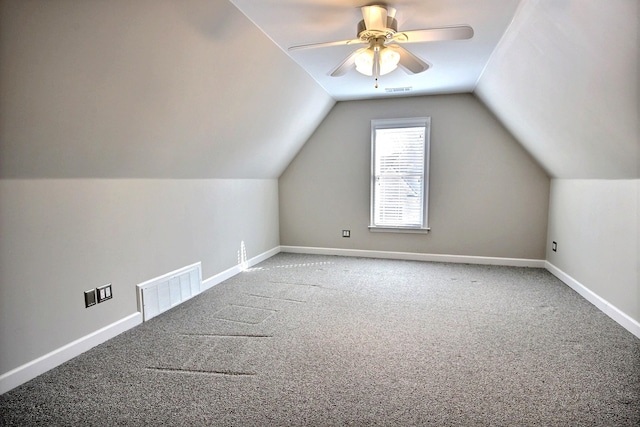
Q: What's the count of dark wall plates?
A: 4